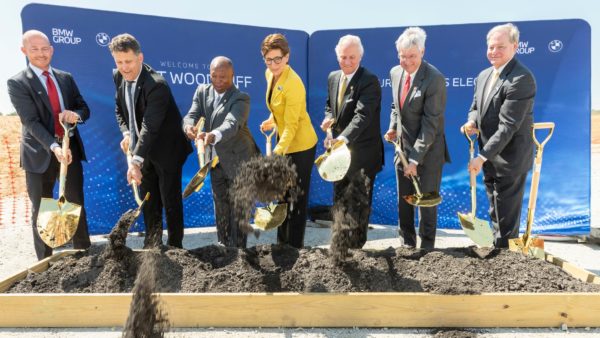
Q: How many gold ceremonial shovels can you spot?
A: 8